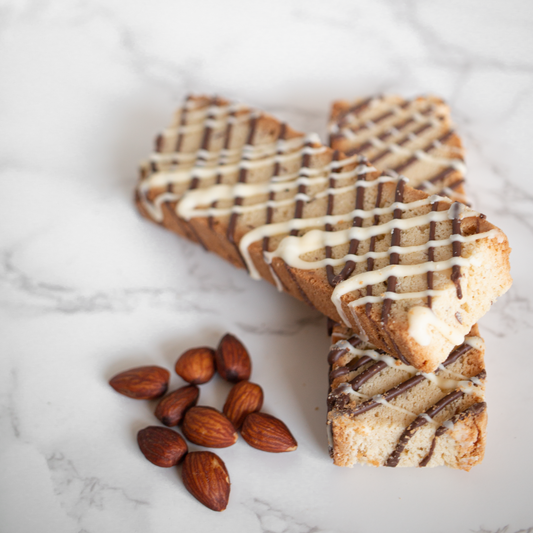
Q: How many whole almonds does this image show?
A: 9